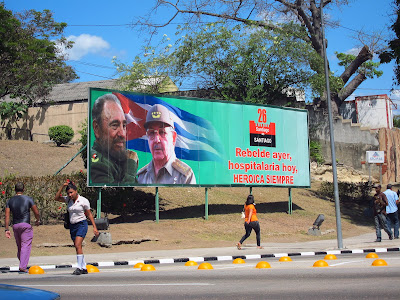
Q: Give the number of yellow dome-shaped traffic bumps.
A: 13